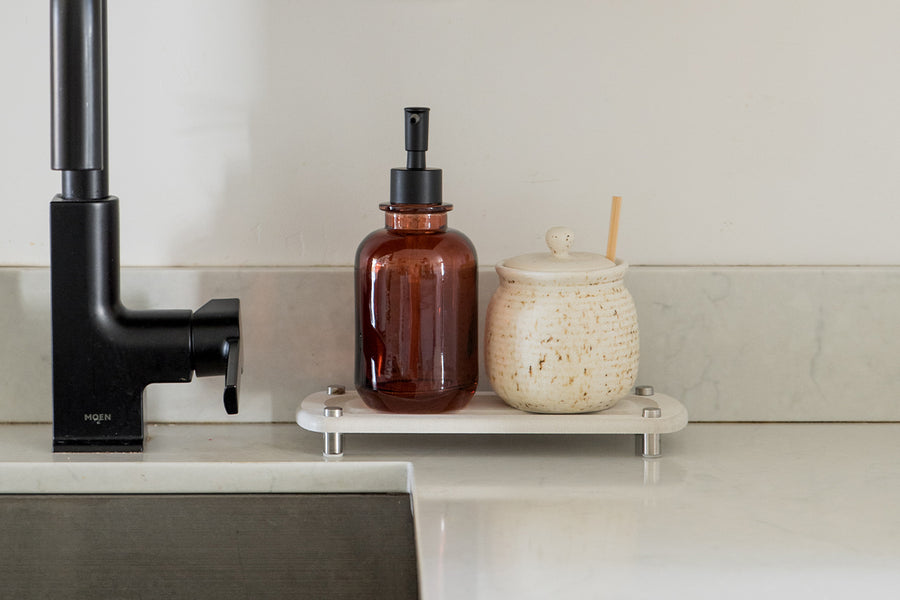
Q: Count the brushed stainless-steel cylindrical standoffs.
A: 4